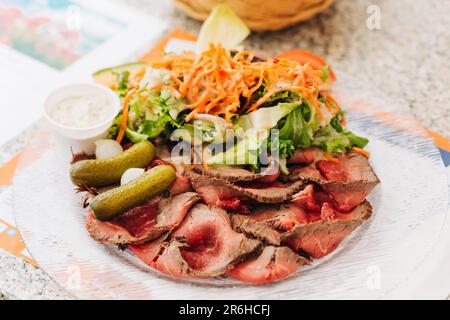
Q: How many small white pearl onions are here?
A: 2